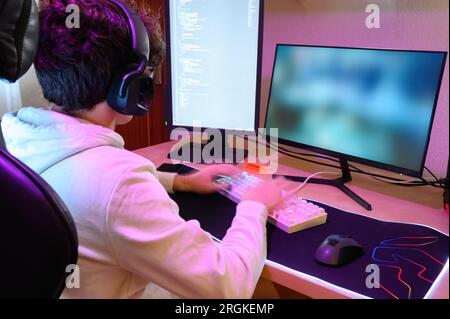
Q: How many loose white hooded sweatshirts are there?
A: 1